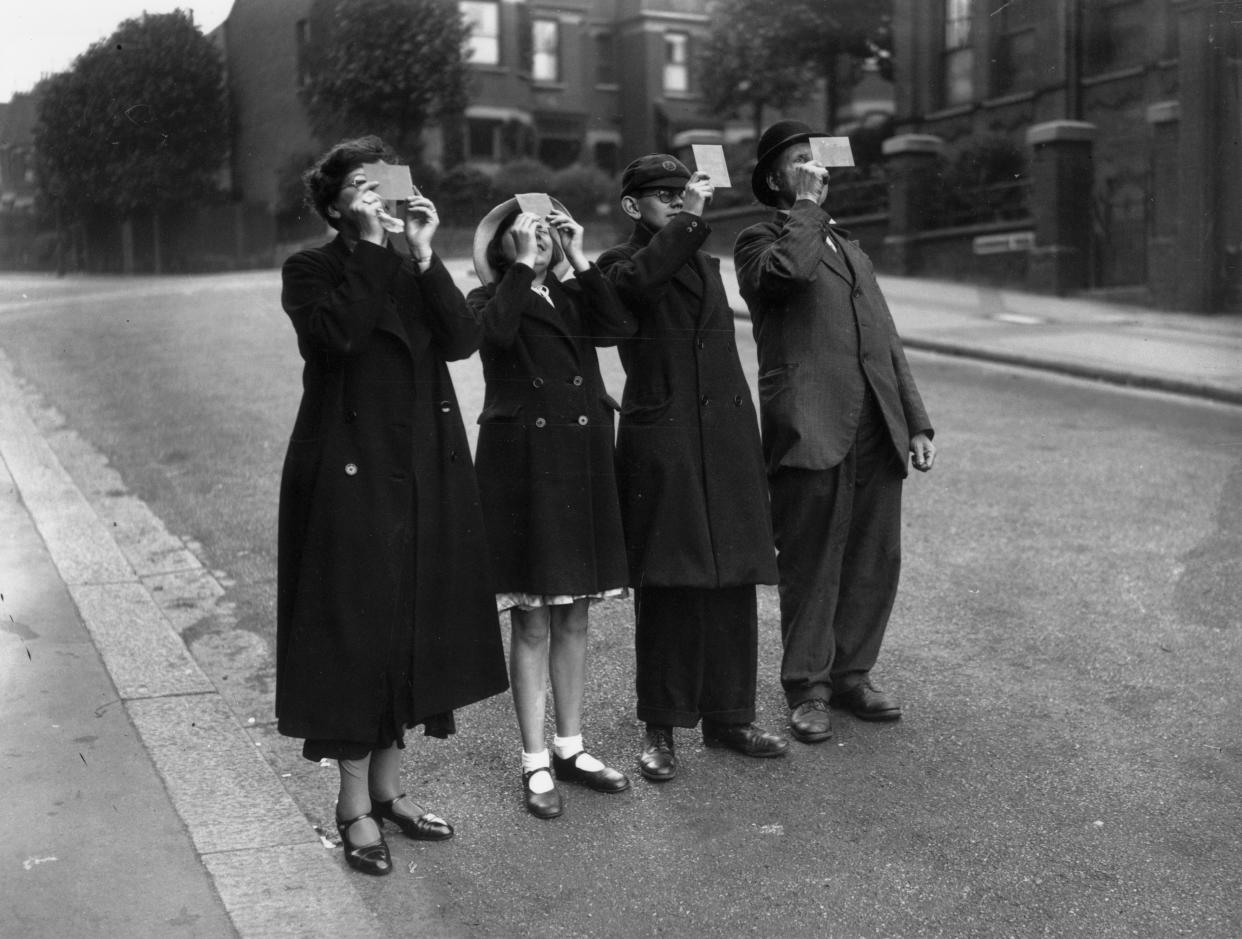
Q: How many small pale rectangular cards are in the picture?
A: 4